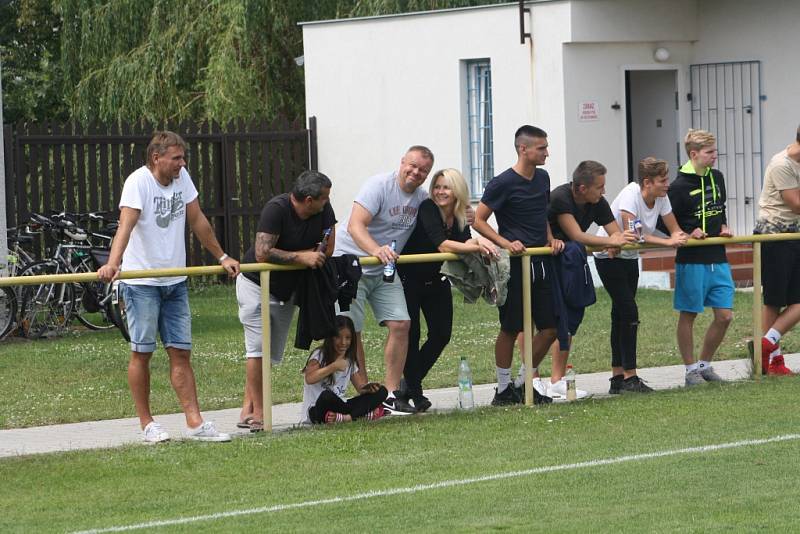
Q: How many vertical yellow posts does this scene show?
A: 3